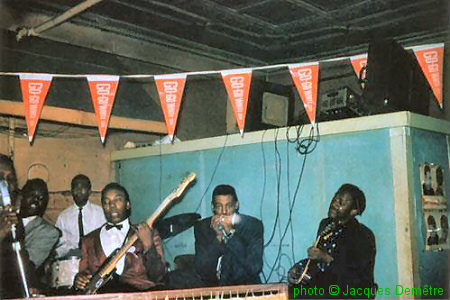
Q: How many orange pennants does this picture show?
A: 7